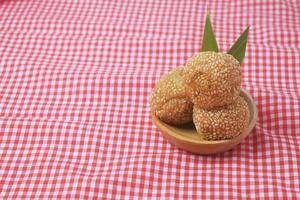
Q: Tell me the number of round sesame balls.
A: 3